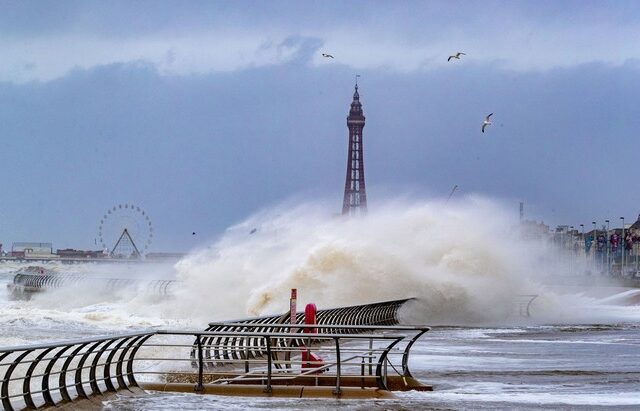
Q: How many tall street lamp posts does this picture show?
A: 5